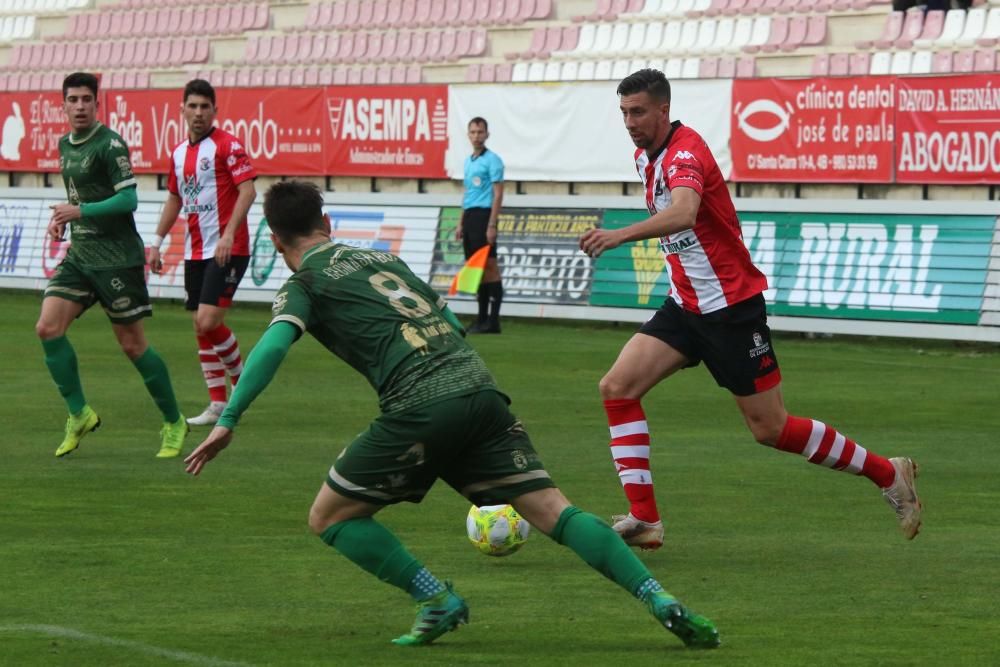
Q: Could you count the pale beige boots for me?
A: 2